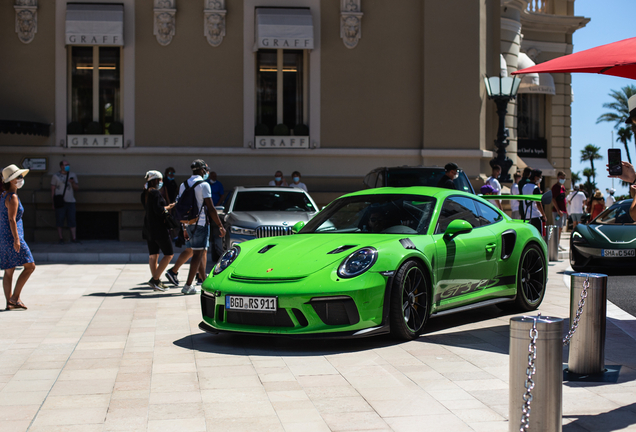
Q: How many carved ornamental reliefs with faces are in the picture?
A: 4